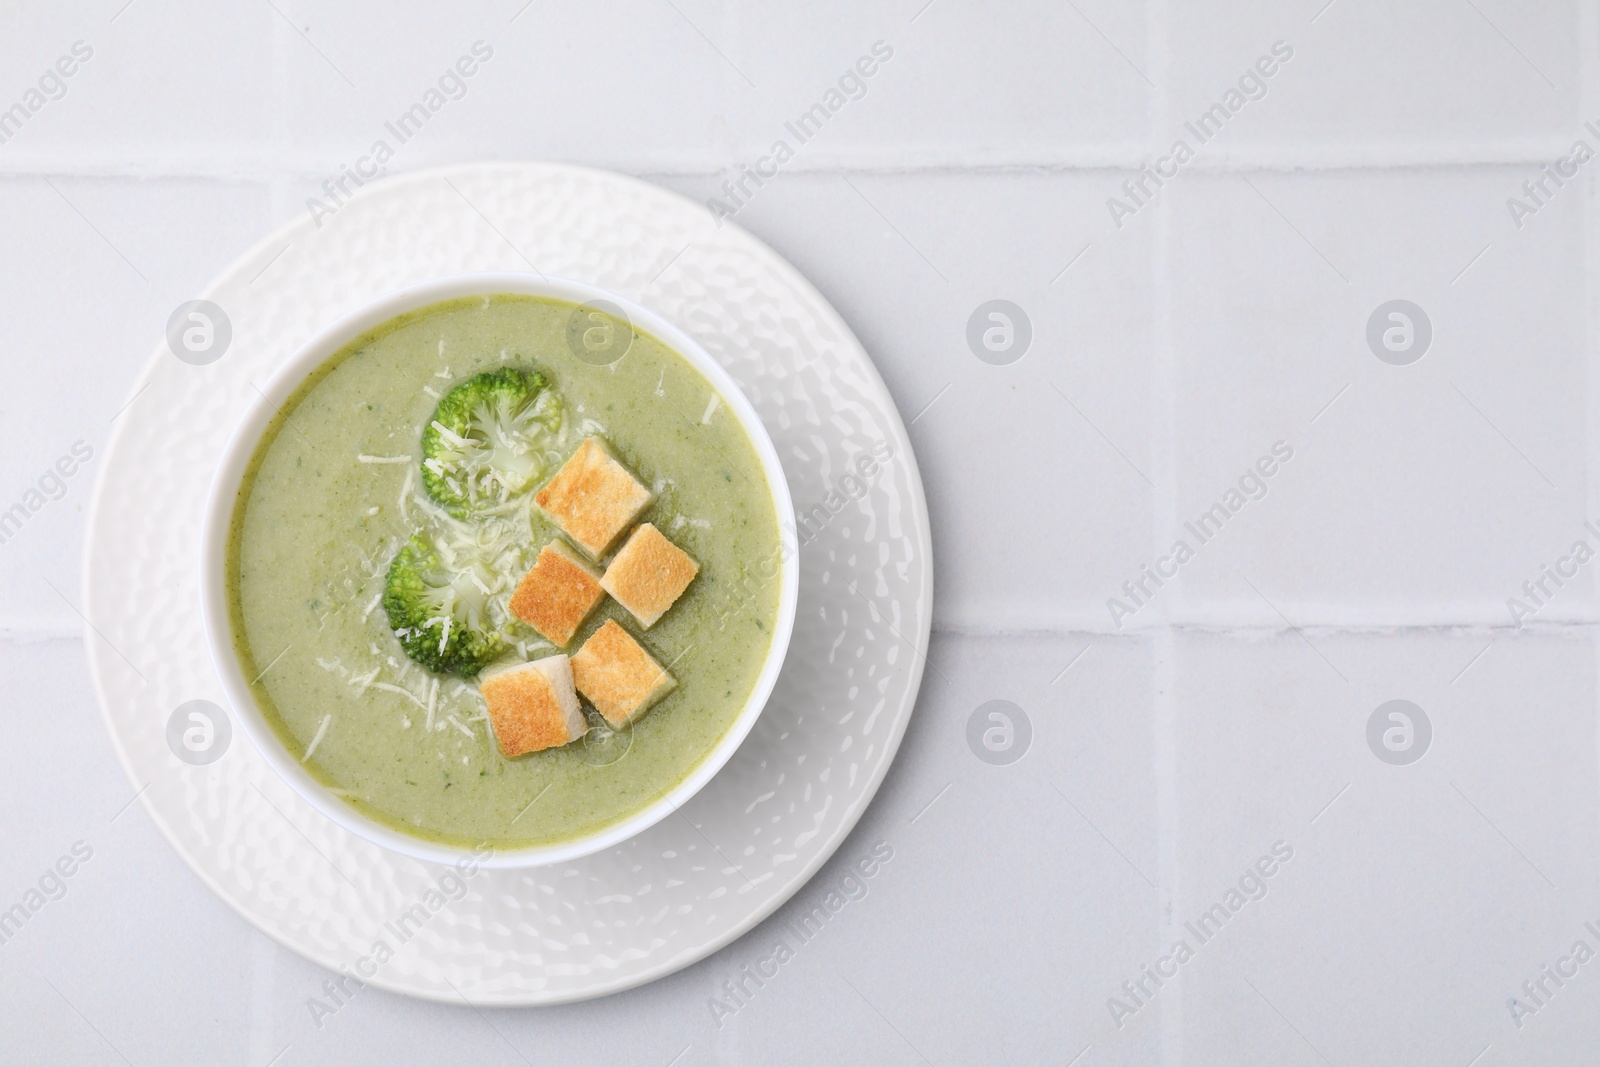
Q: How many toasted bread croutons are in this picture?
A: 5